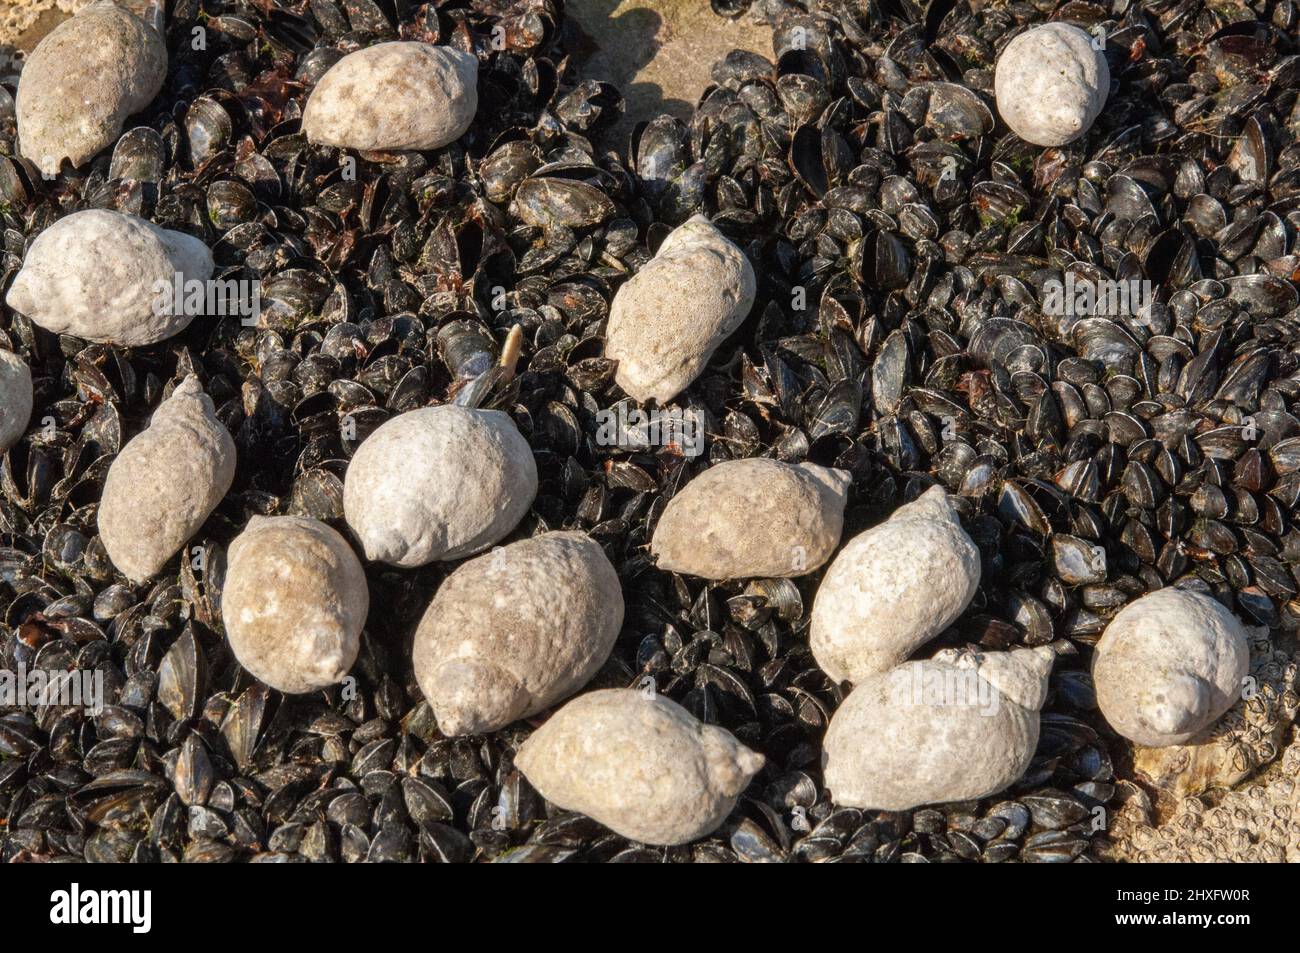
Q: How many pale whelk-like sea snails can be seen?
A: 15